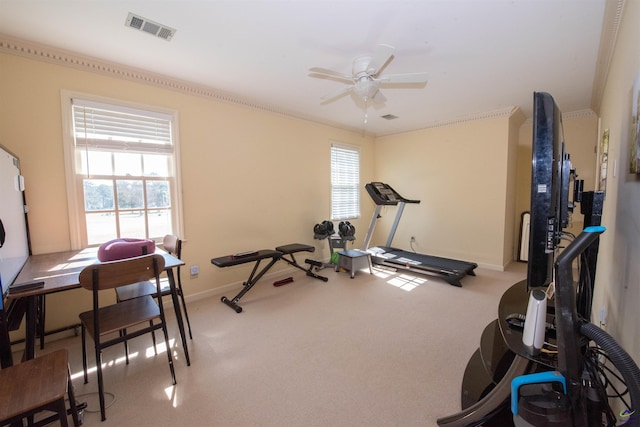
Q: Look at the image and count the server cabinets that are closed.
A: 0